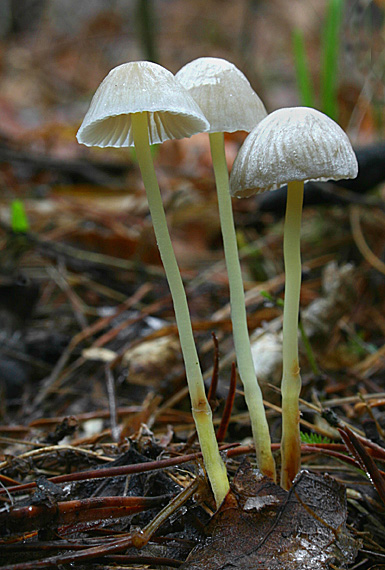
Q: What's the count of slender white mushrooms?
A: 3